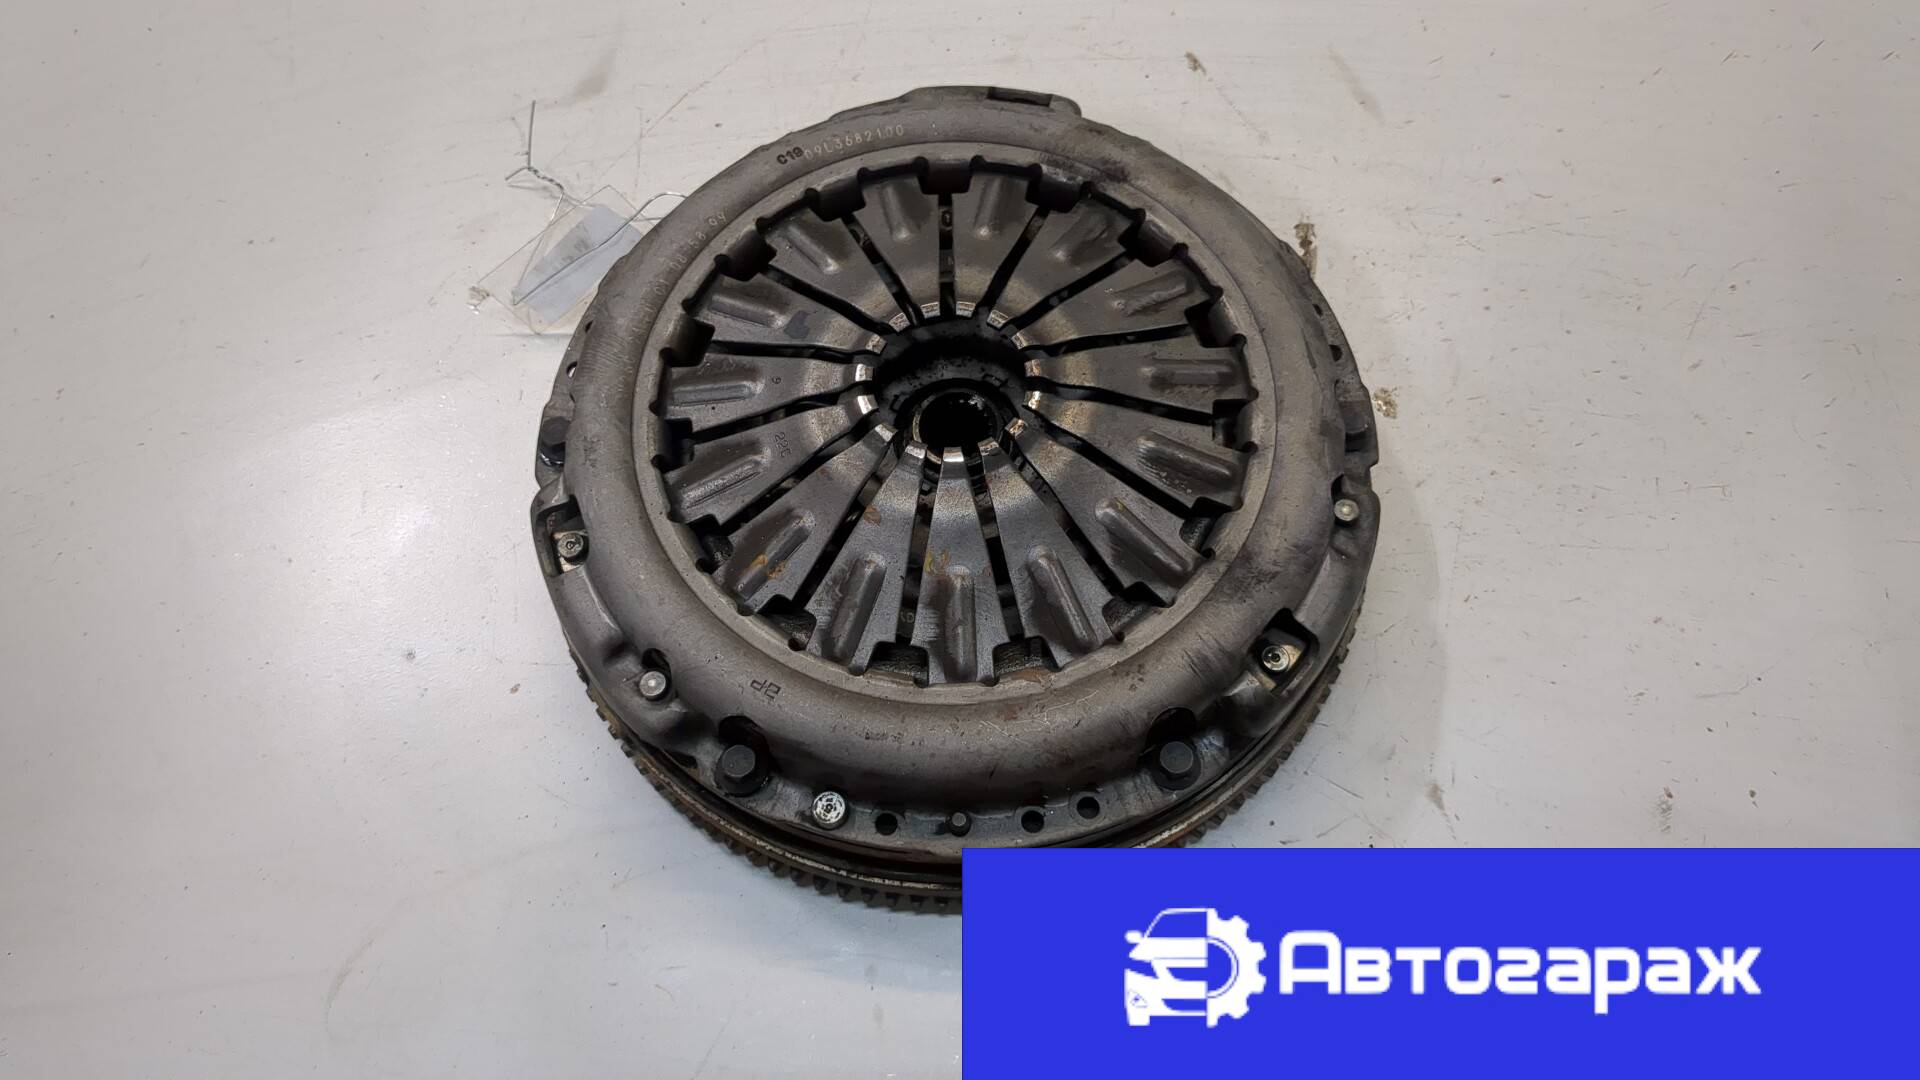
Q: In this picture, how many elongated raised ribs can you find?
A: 15